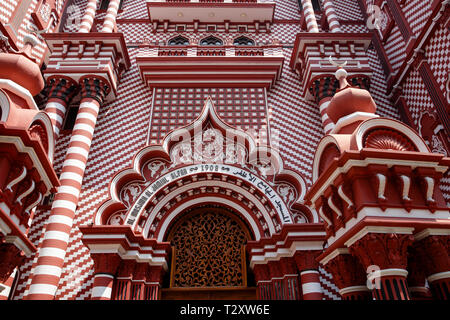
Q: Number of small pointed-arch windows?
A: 3